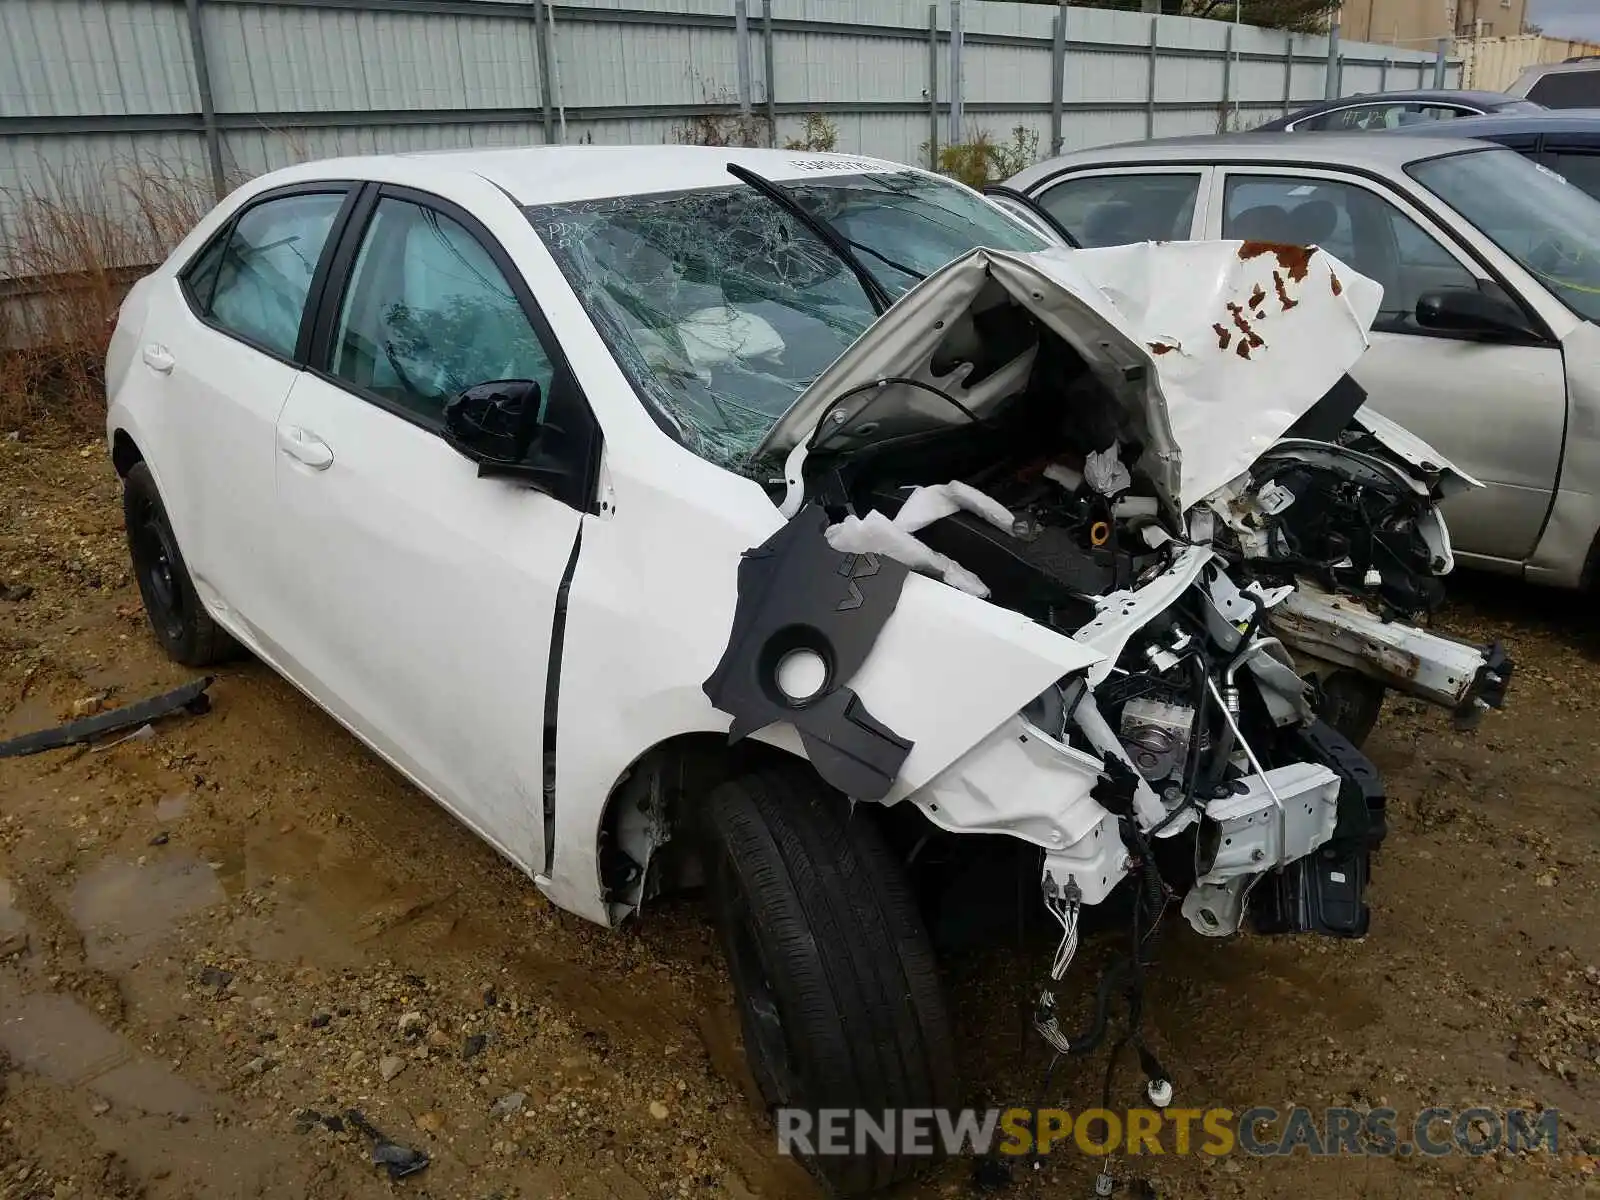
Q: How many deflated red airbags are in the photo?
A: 0